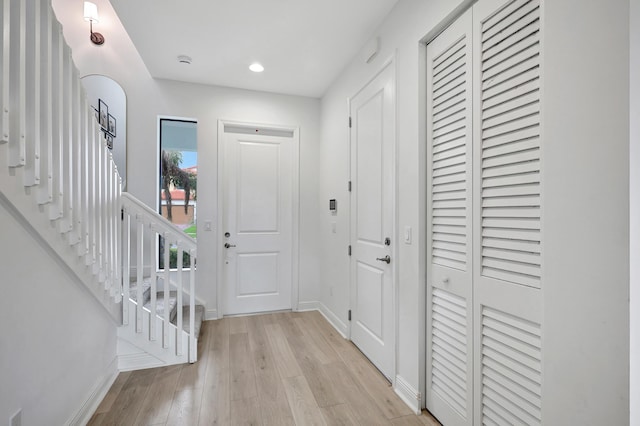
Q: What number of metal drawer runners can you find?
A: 0